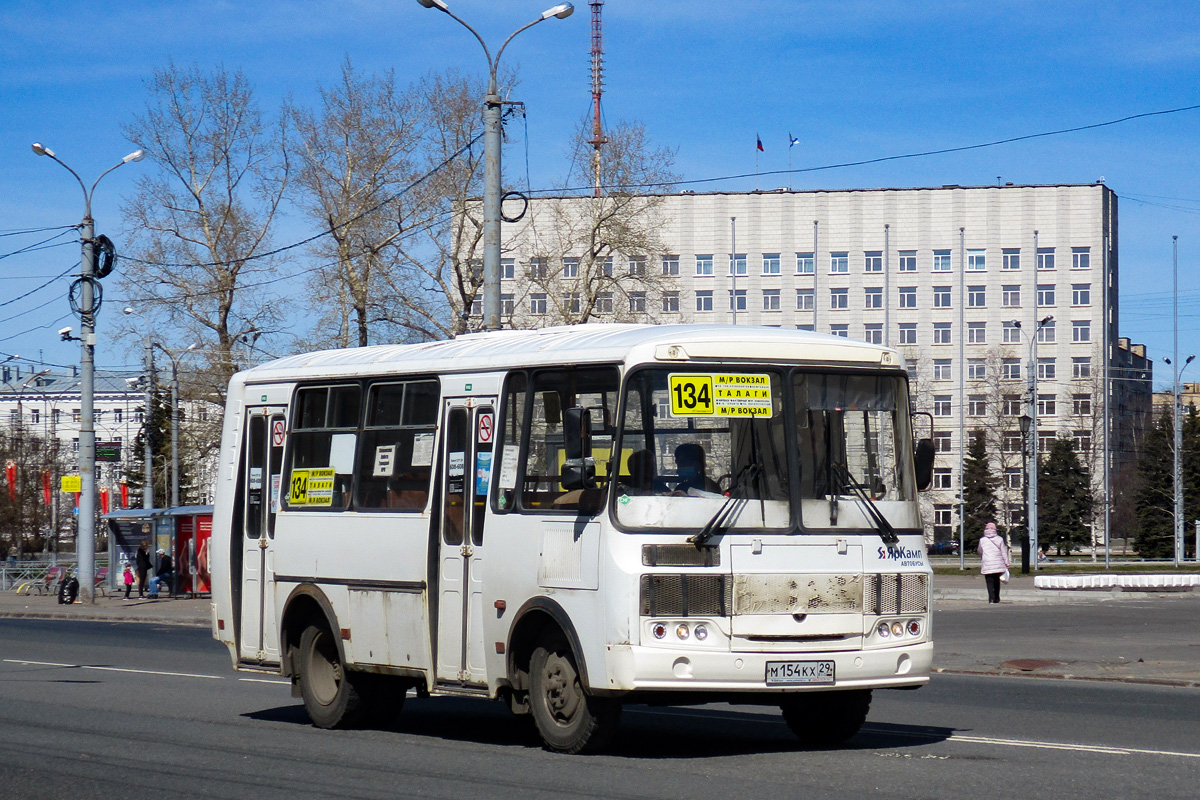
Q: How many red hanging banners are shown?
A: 5